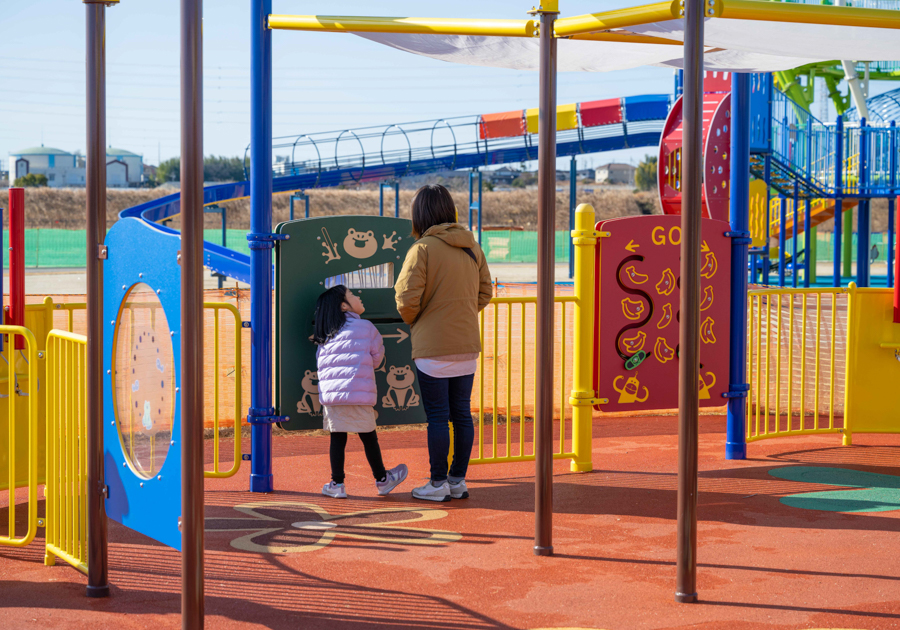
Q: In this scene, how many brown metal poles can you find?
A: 4